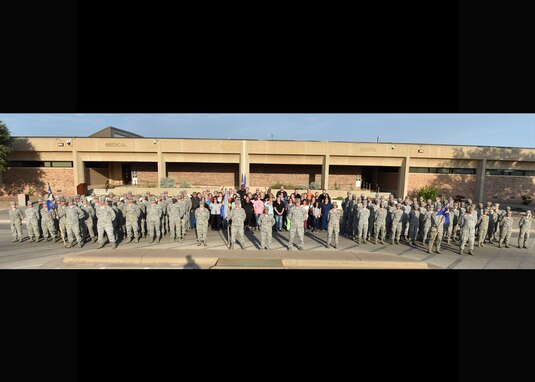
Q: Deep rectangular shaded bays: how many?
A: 4